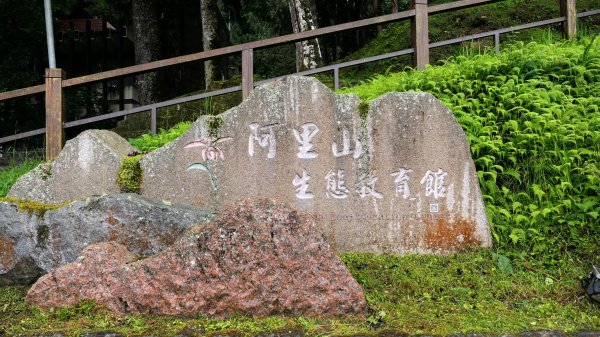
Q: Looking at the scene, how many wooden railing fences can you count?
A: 1